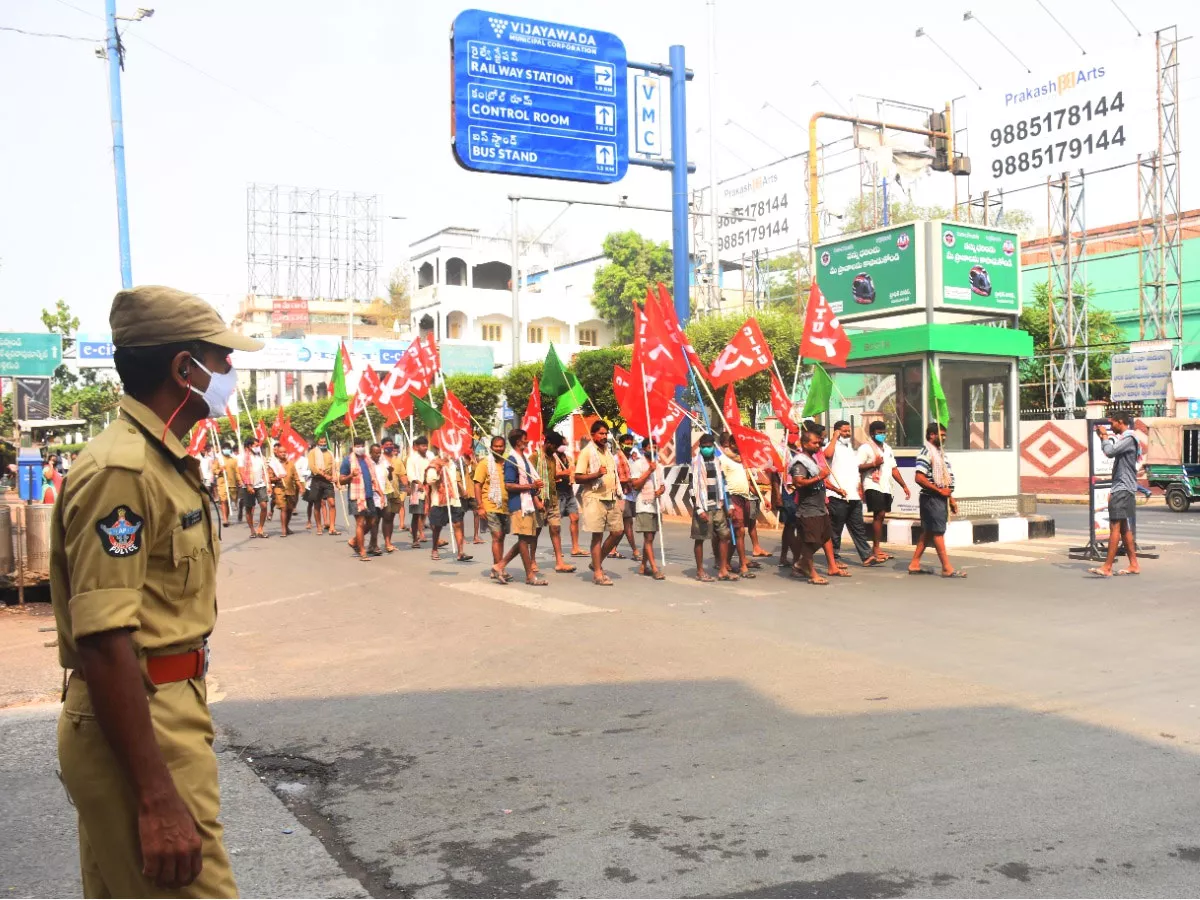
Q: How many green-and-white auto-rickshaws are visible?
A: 1